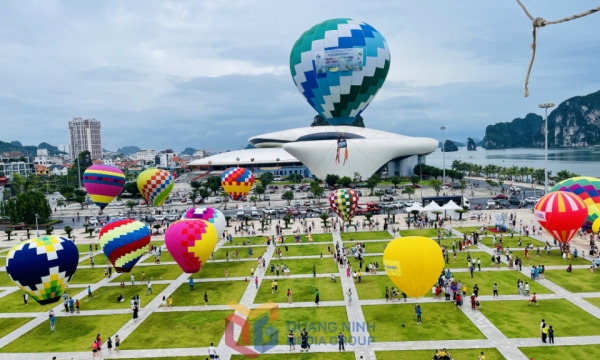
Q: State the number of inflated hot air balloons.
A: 12